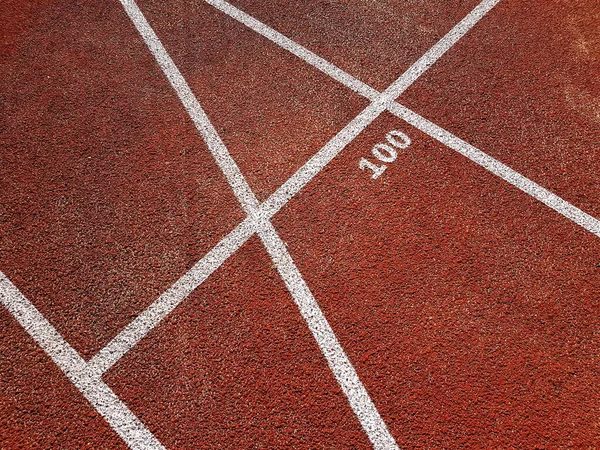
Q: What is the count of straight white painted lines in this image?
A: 4